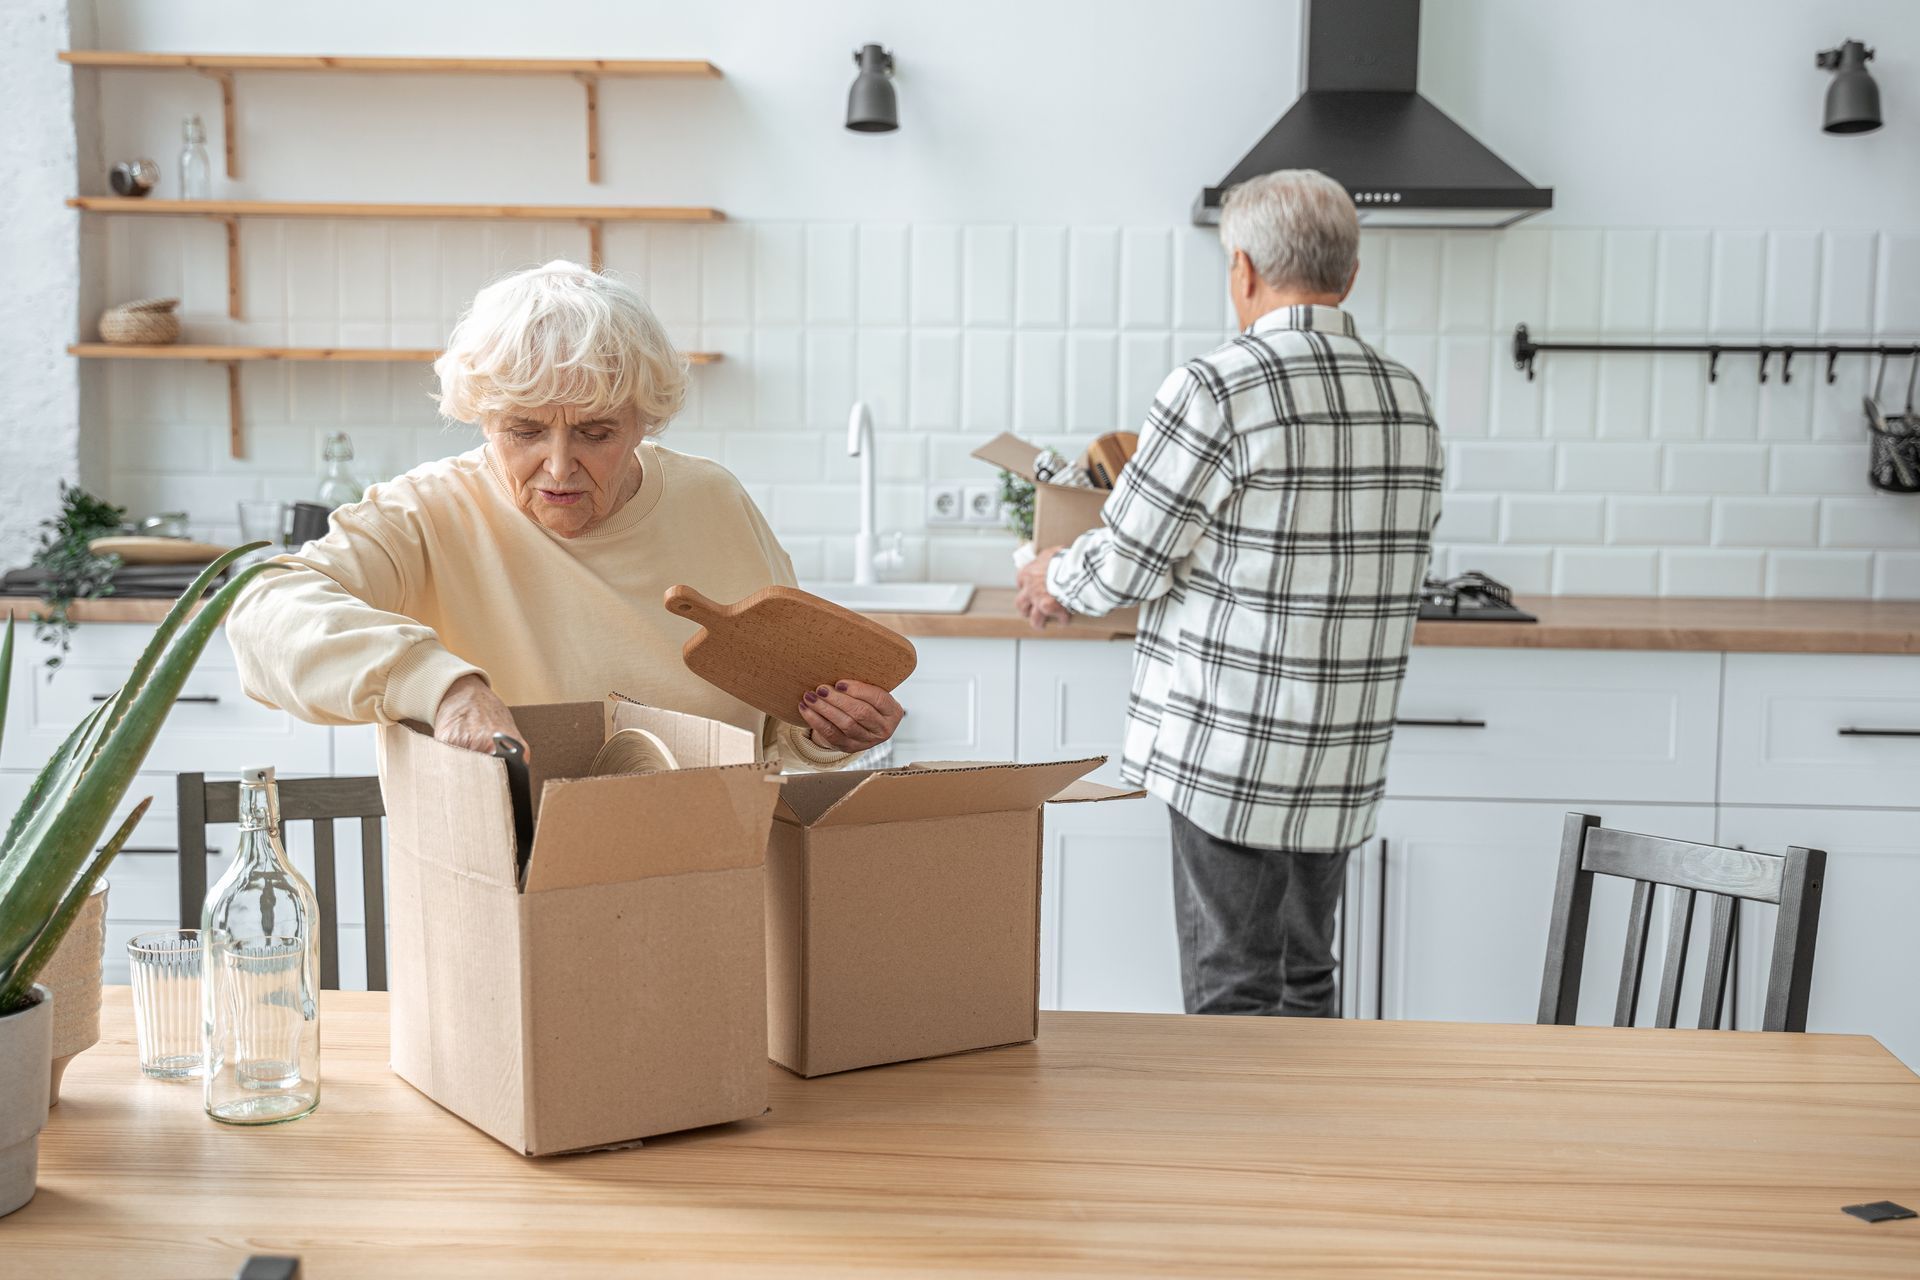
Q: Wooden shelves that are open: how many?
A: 3